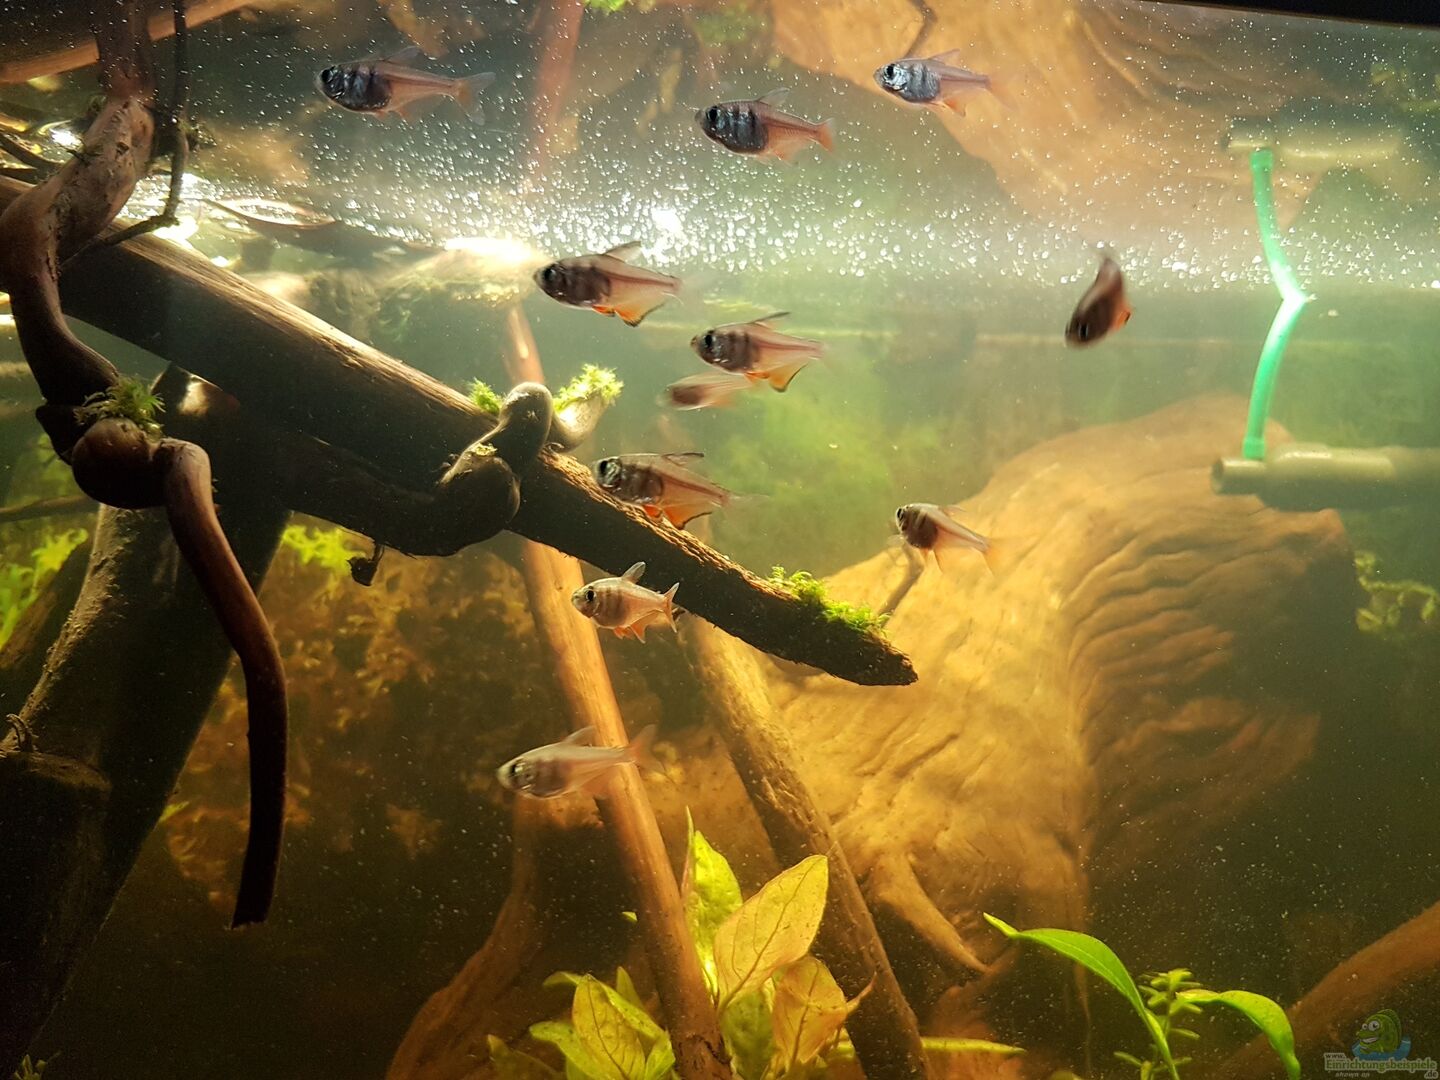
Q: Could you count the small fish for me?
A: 11